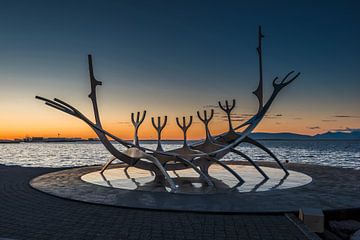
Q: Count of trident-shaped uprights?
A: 5